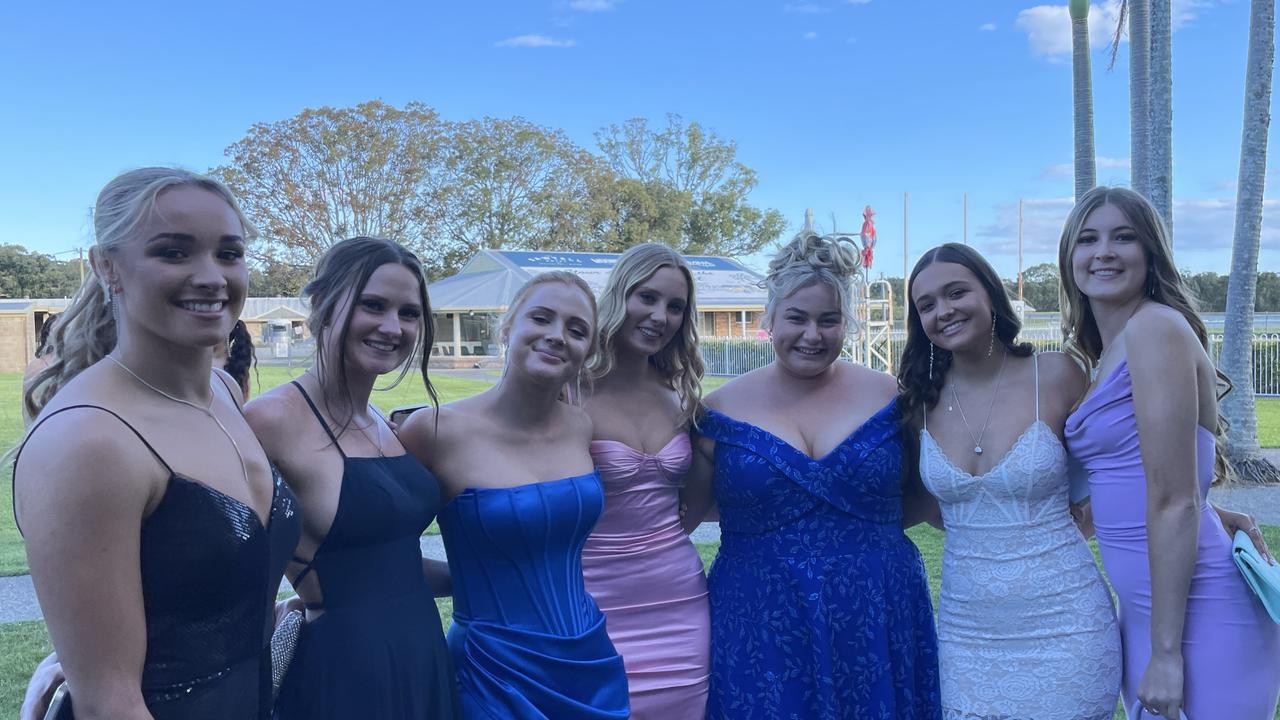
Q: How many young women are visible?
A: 7